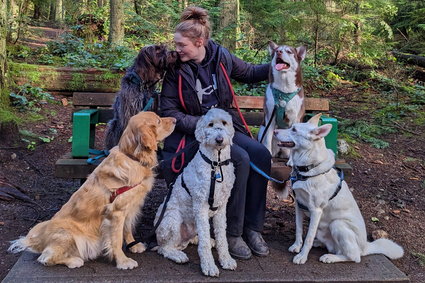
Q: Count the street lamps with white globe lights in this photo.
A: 0